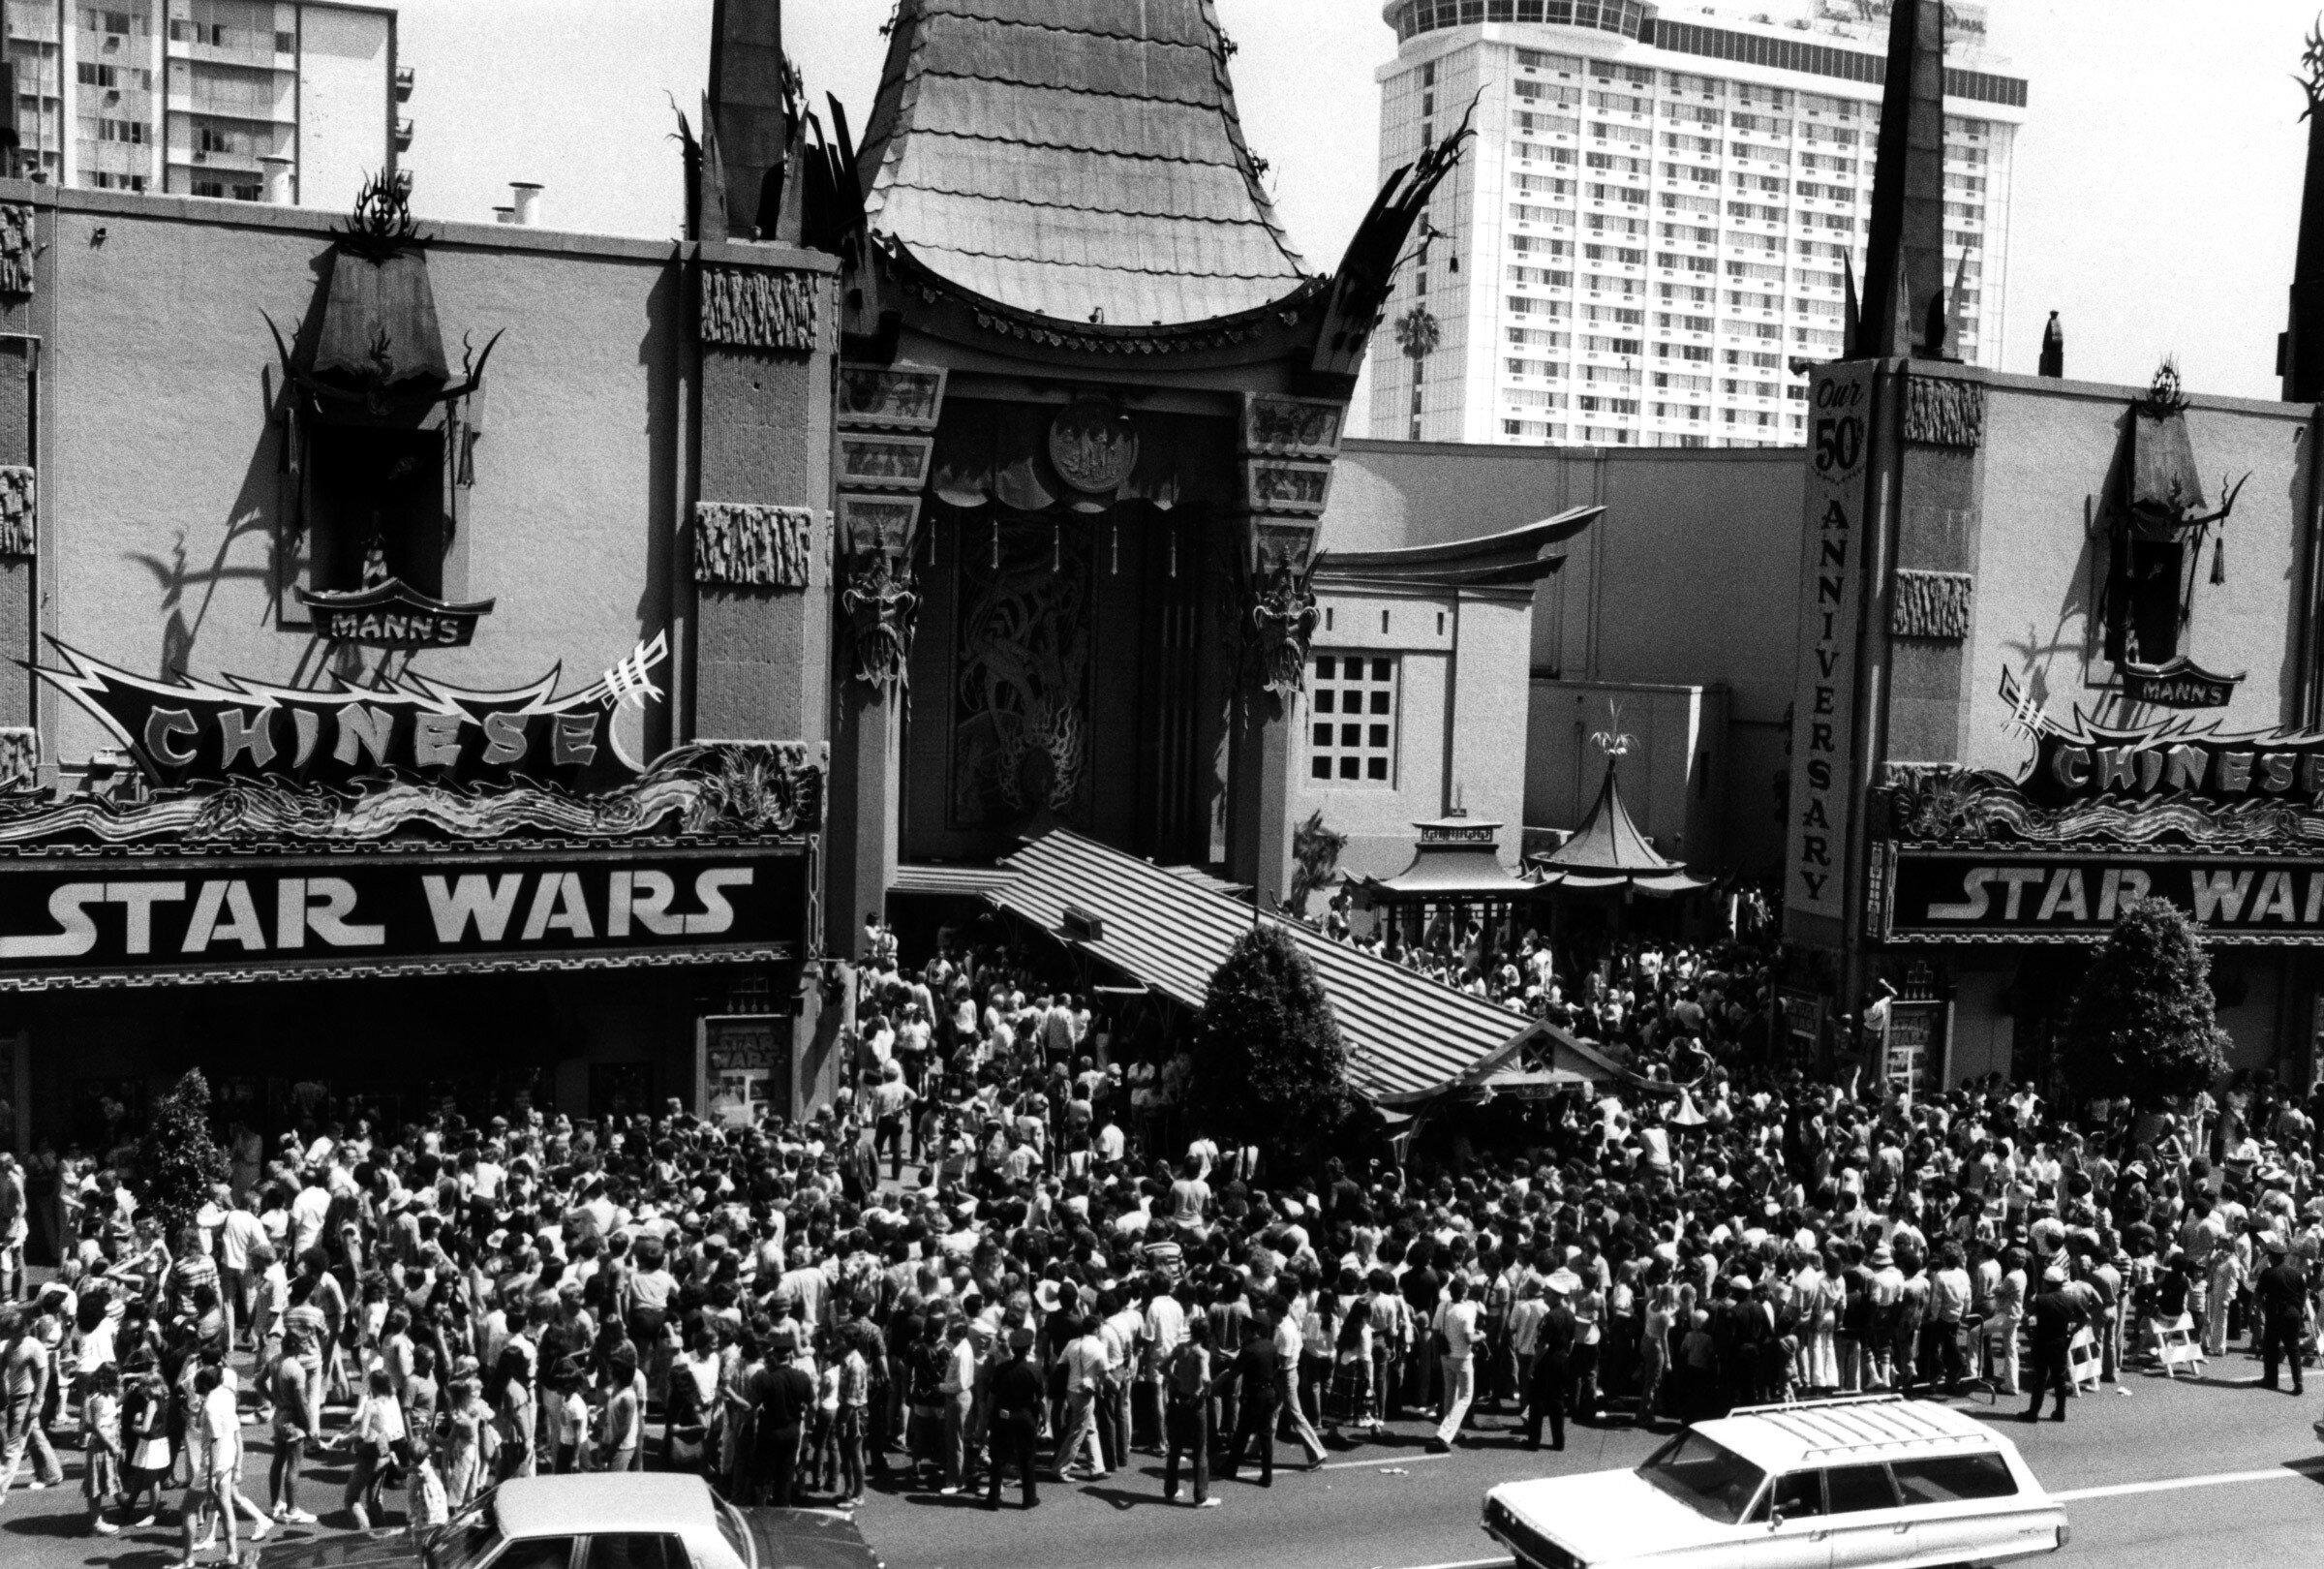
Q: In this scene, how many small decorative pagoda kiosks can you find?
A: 2